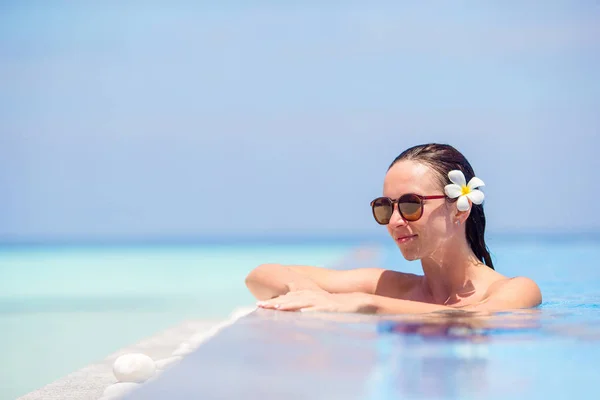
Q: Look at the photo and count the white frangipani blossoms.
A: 1